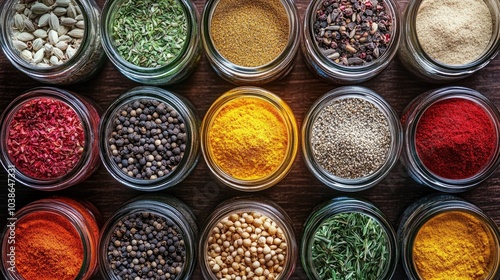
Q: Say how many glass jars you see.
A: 15